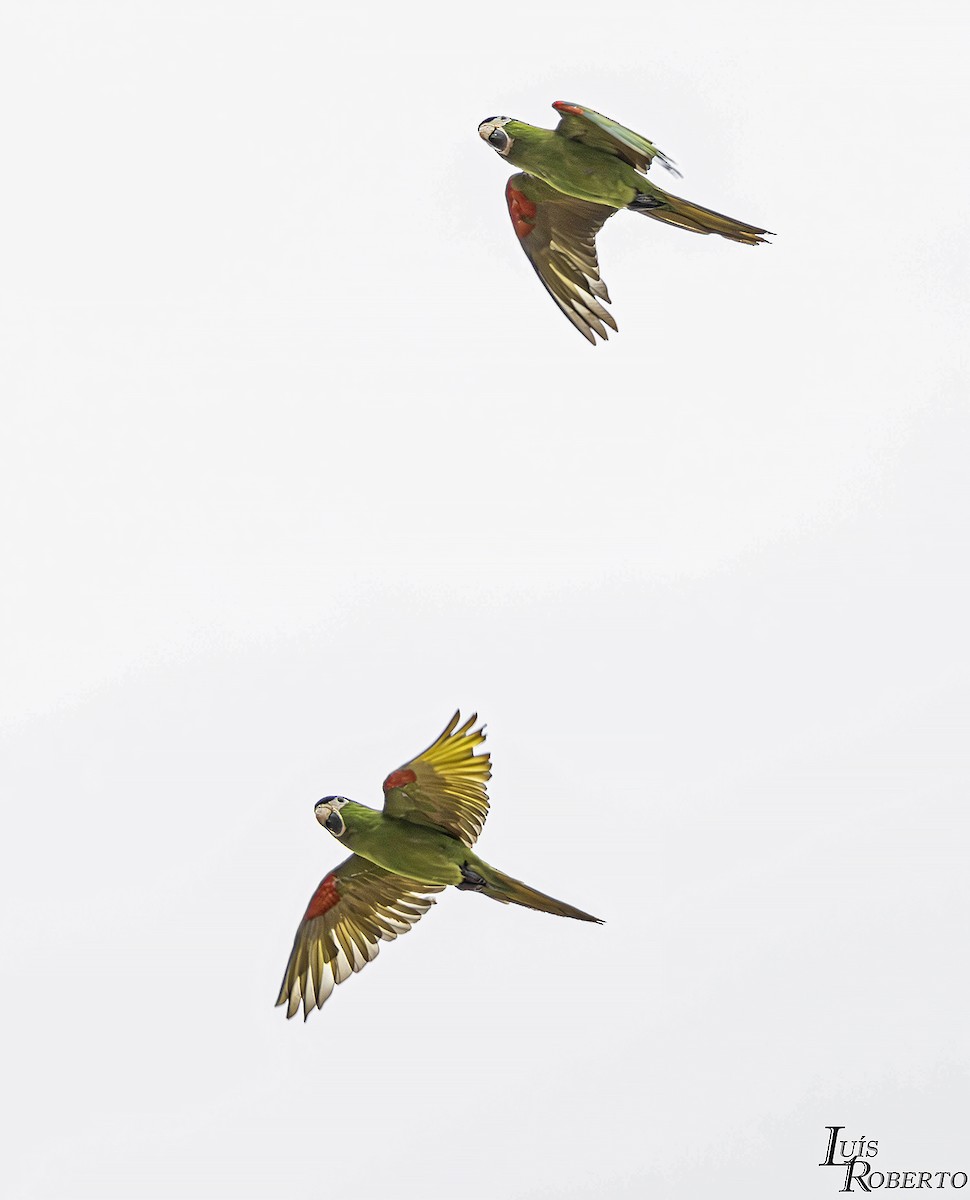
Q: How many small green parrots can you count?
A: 2